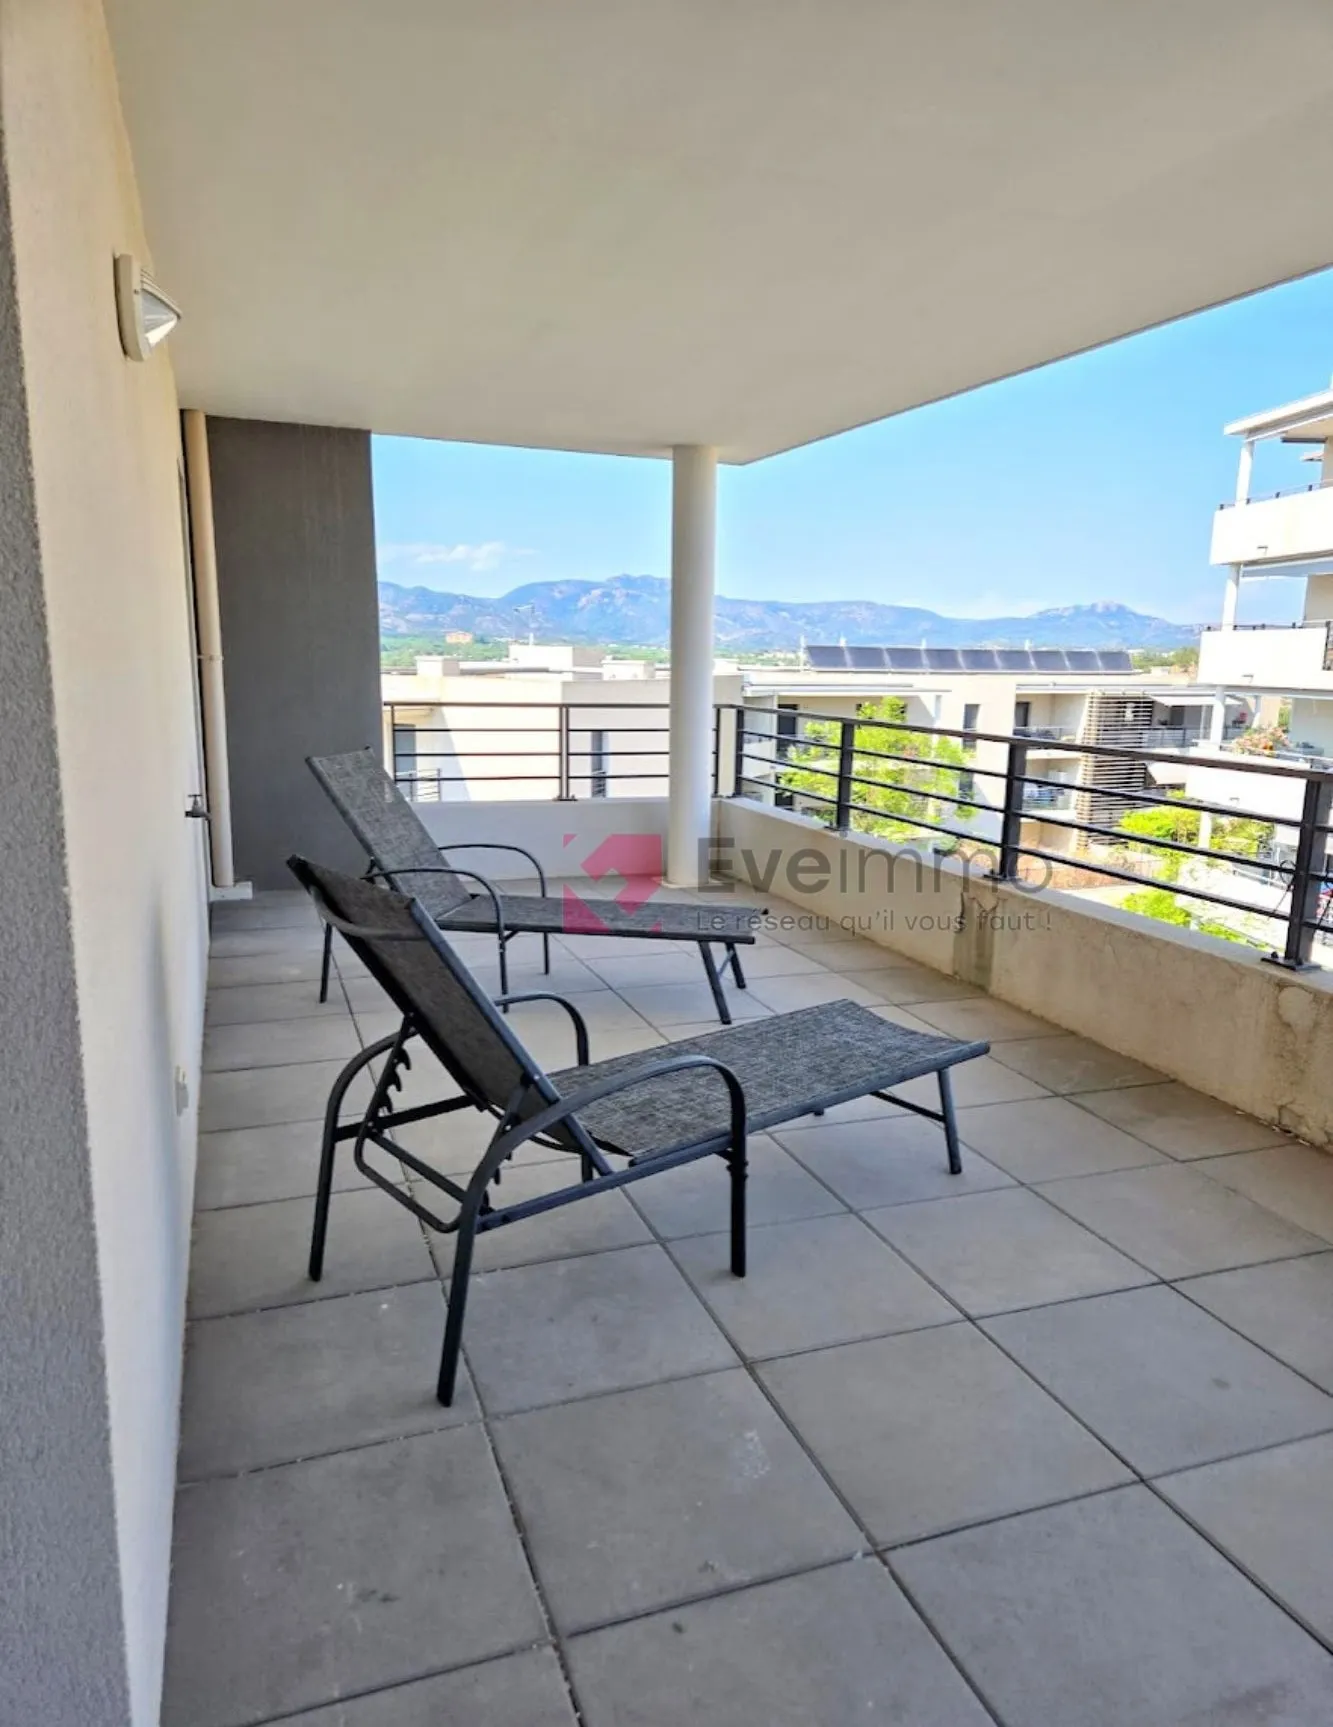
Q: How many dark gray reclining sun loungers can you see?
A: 2